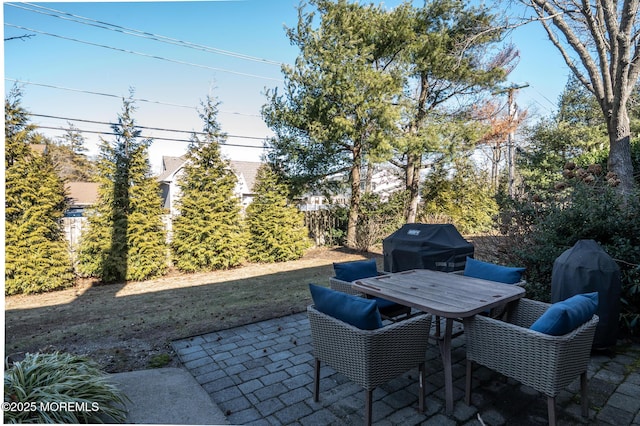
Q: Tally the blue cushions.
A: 4